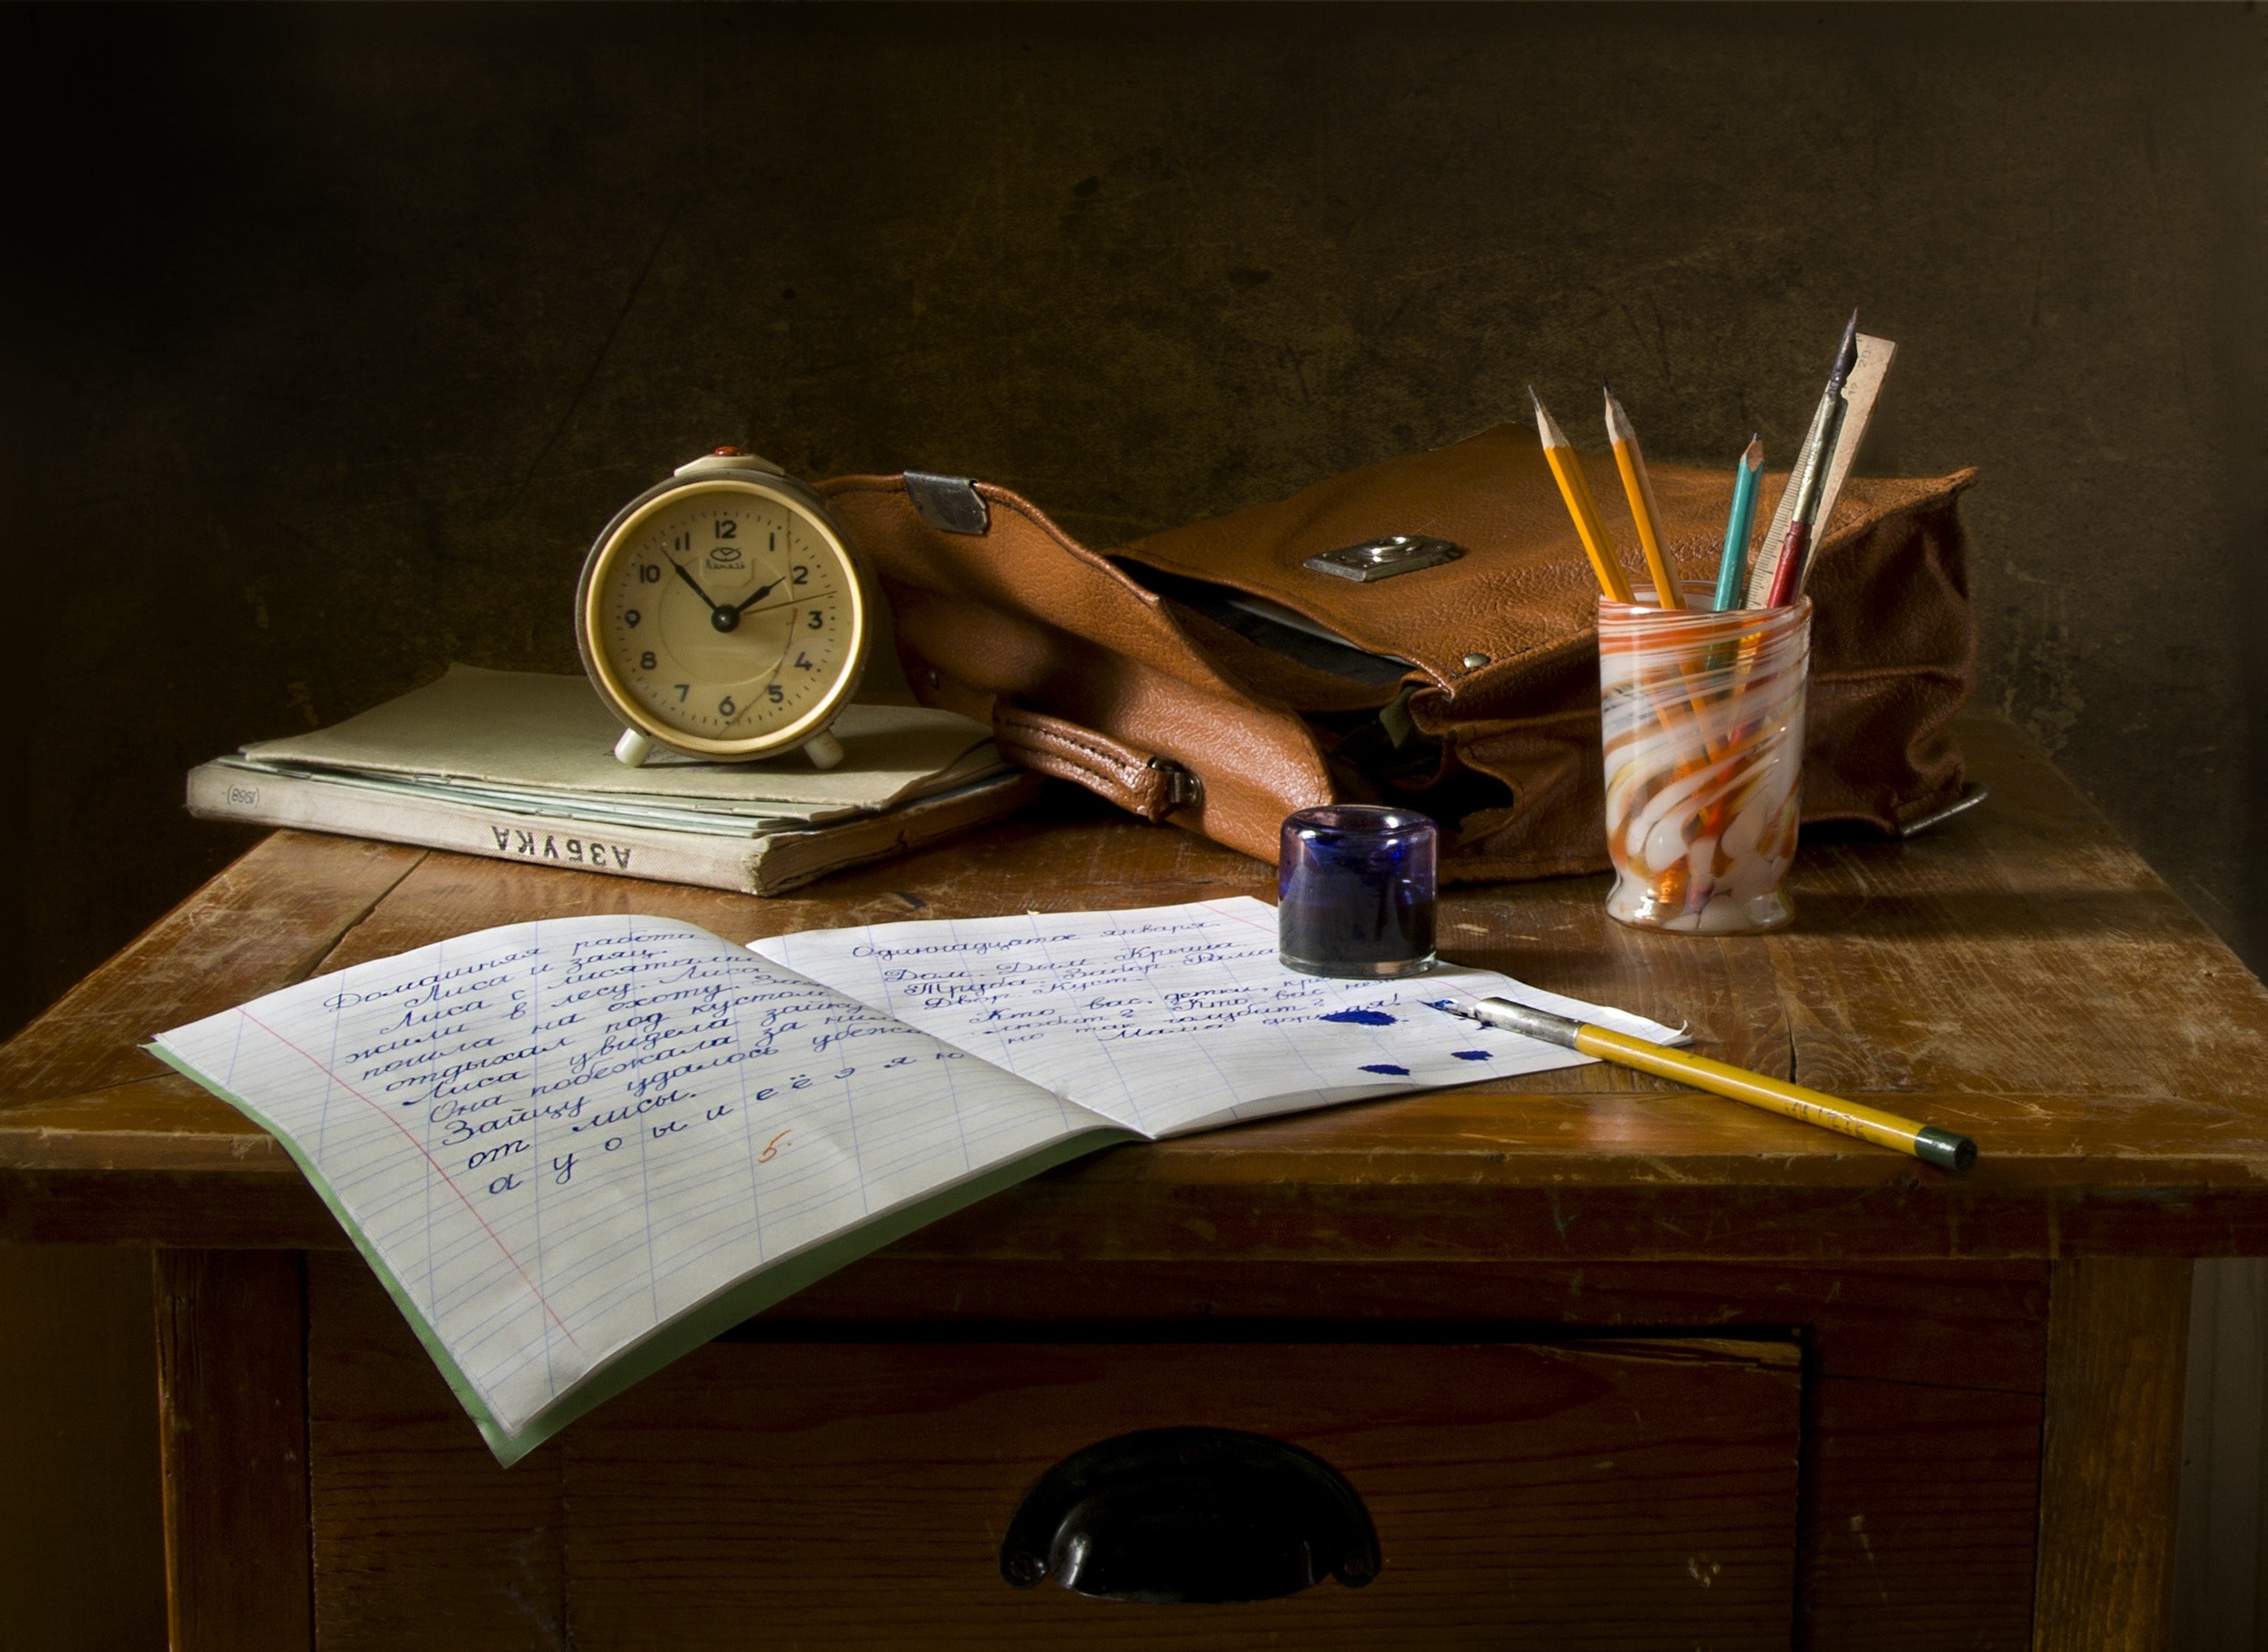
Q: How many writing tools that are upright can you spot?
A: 4